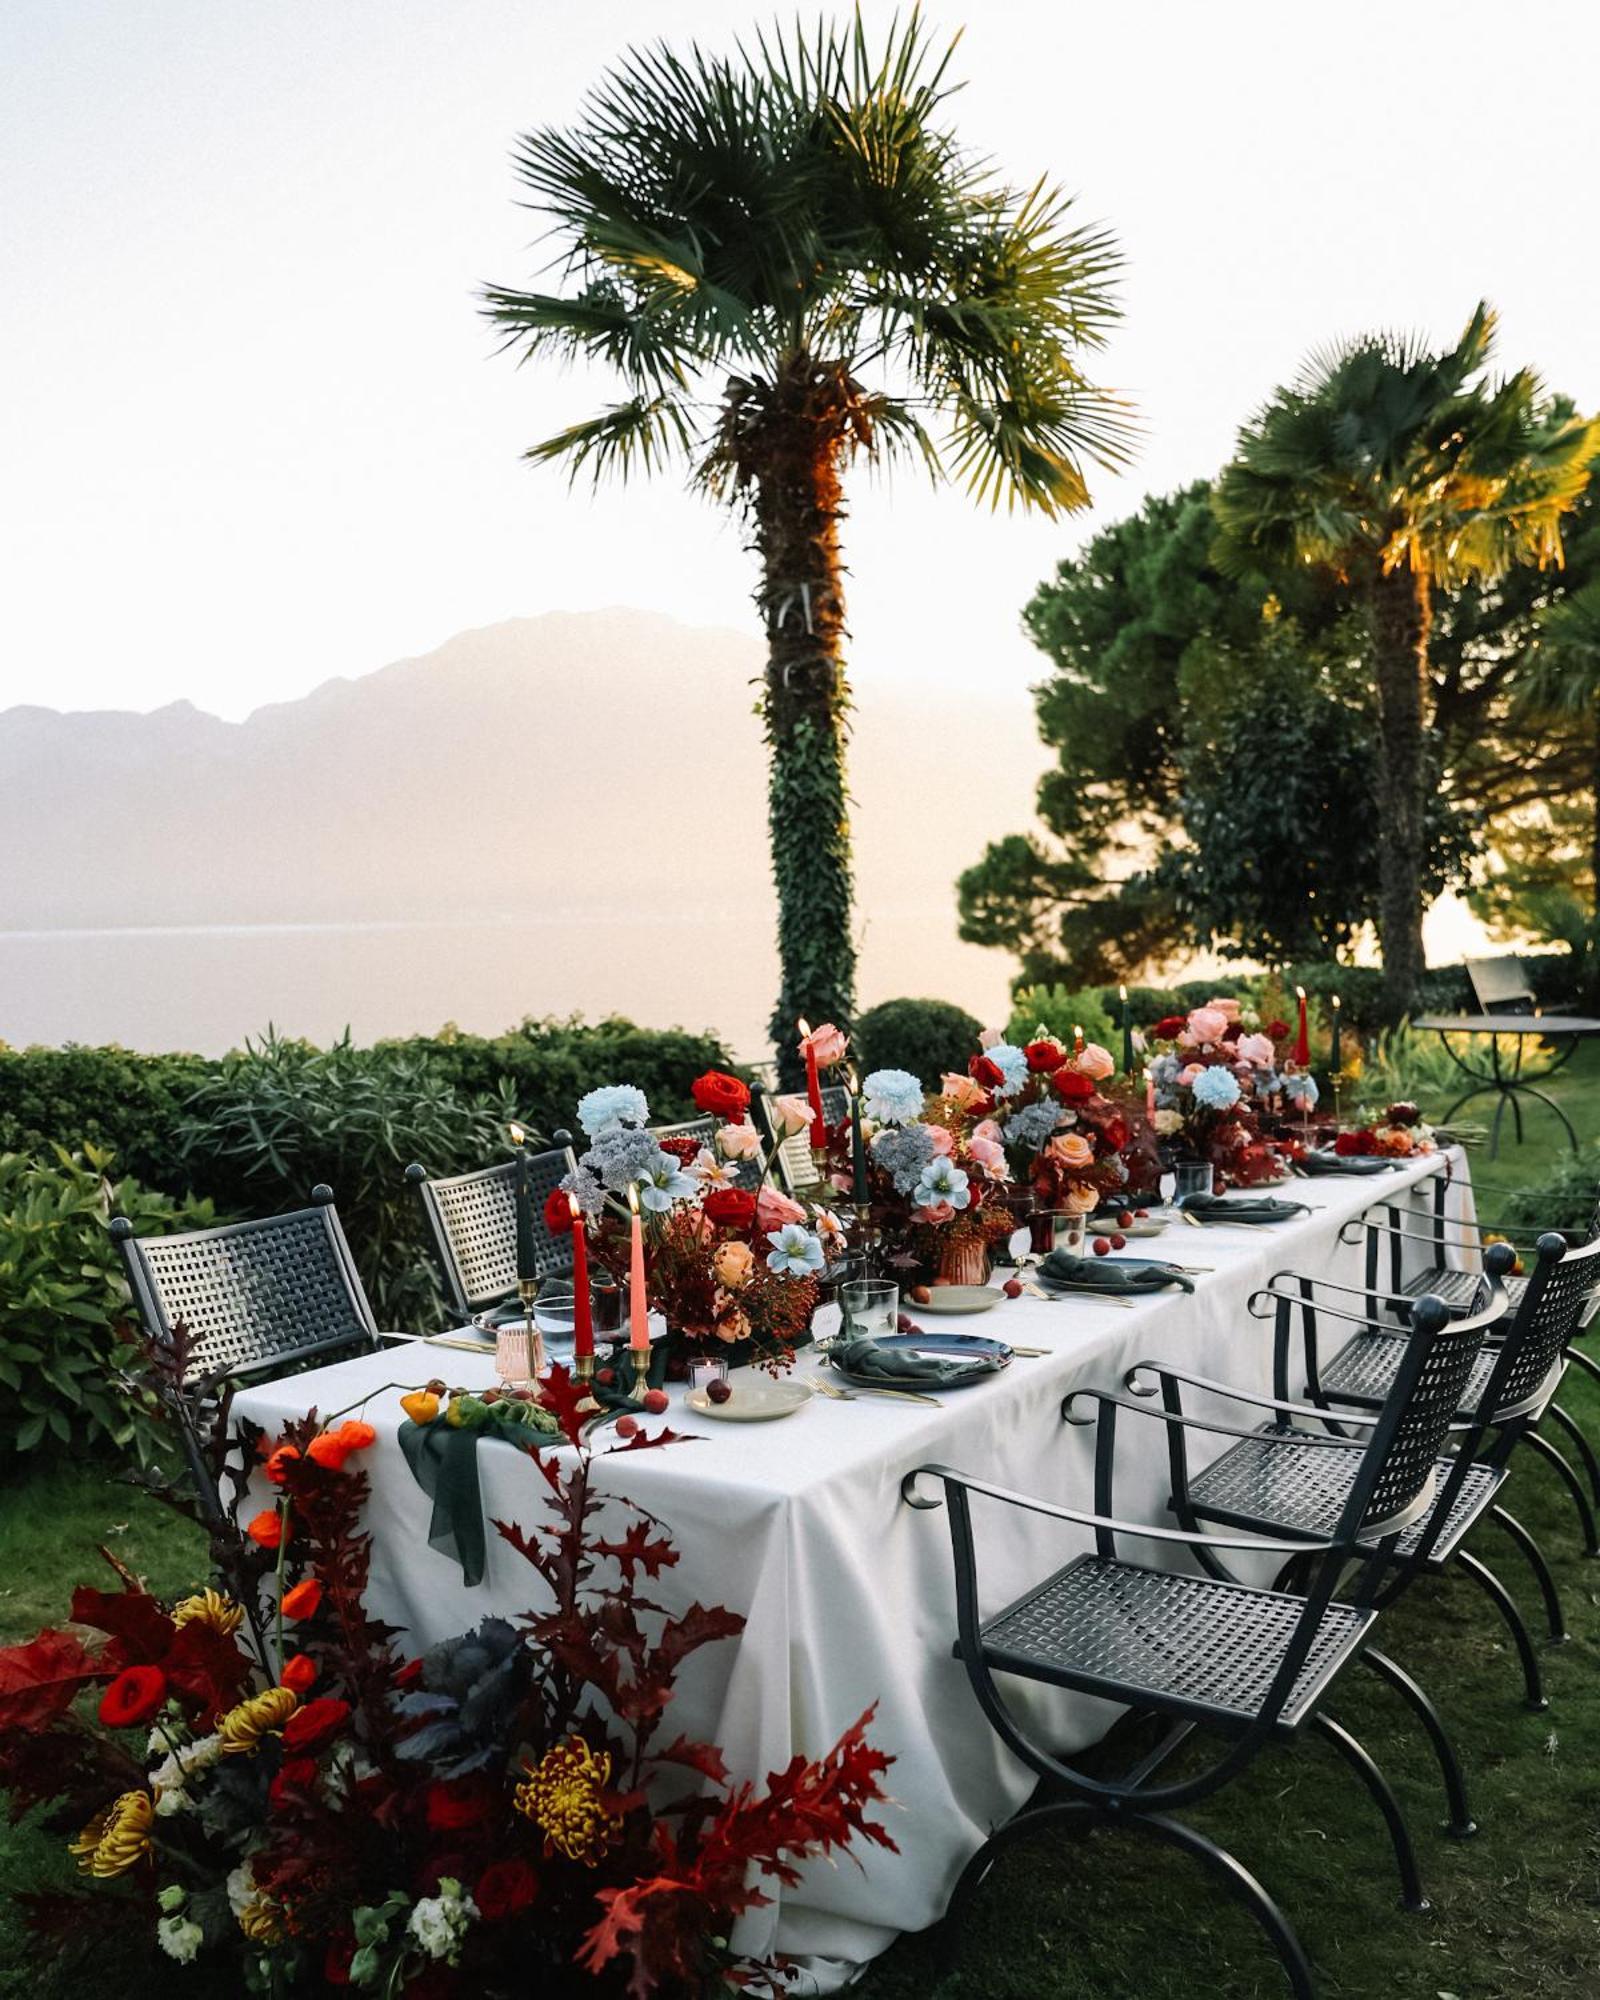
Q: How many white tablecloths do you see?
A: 1